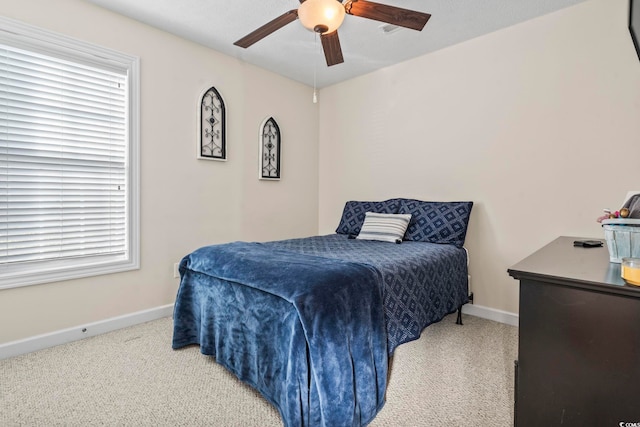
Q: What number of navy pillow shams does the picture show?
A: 2